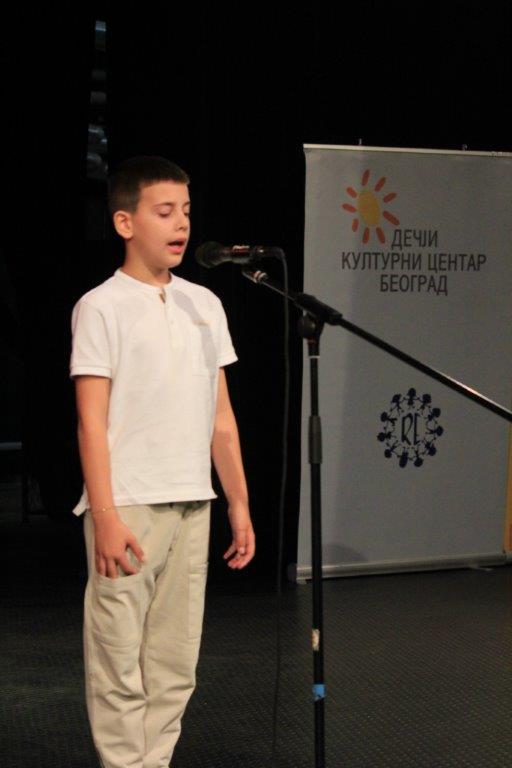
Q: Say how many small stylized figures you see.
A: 11